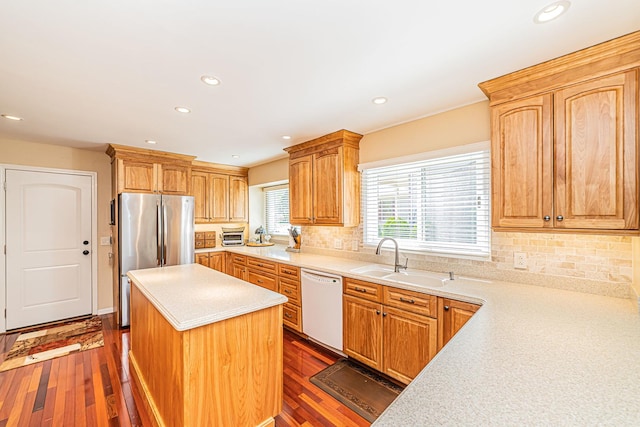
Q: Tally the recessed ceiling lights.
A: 8